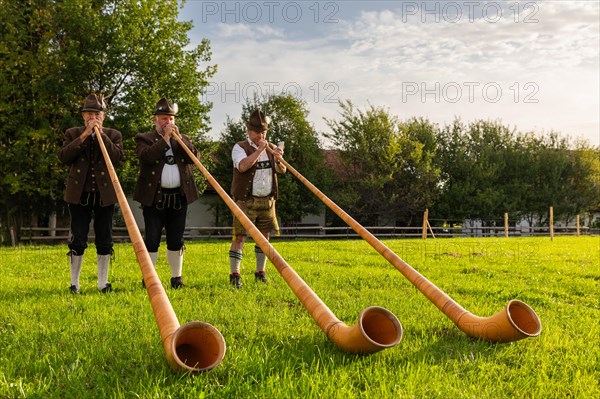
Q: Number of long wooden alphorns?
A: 3